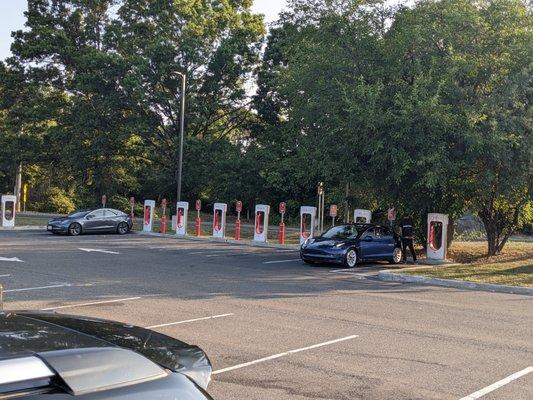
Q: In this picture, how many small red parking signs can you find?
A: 8